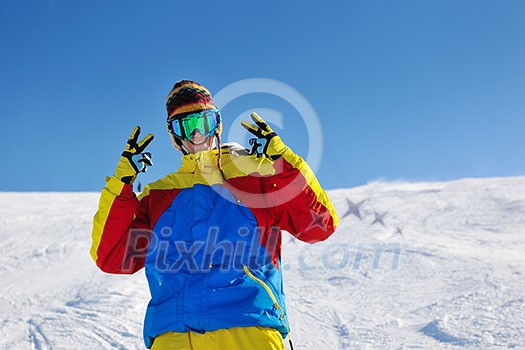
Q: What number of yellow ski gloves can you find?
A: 2